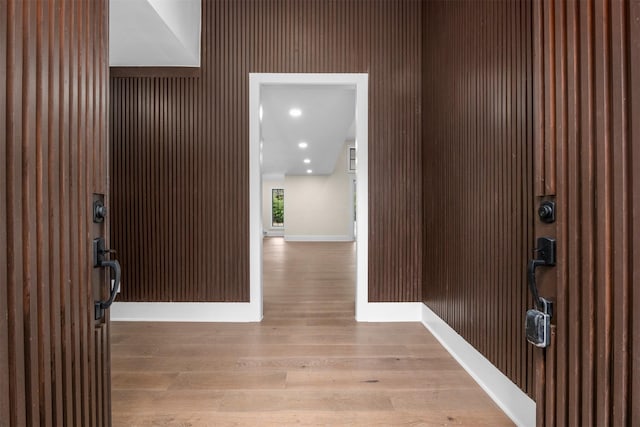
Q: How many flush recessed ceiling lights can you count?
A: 4